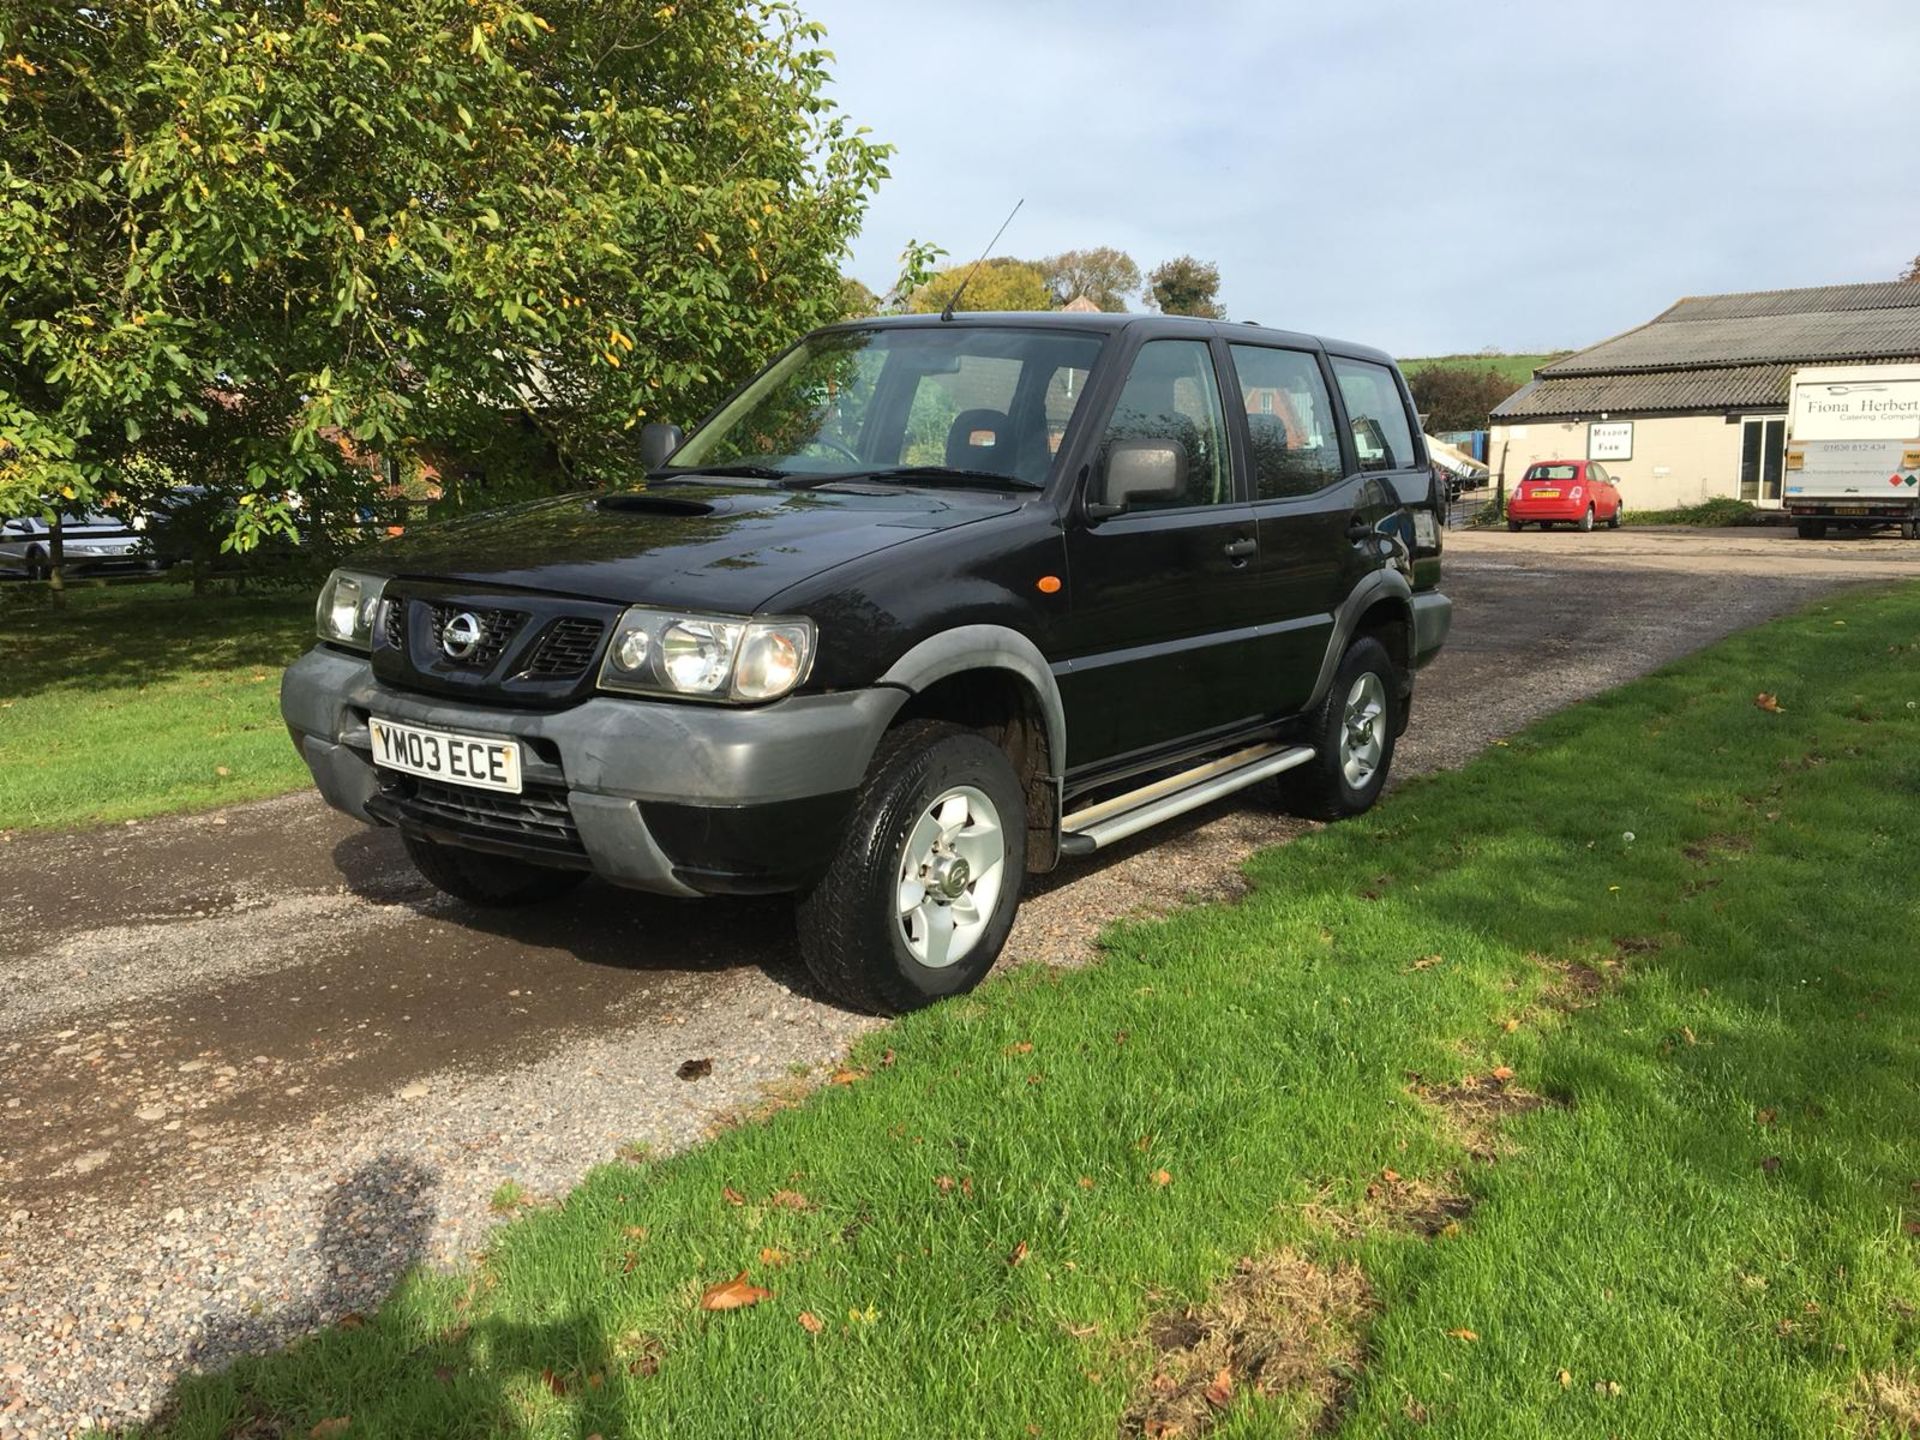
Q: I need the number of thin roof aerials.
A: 1